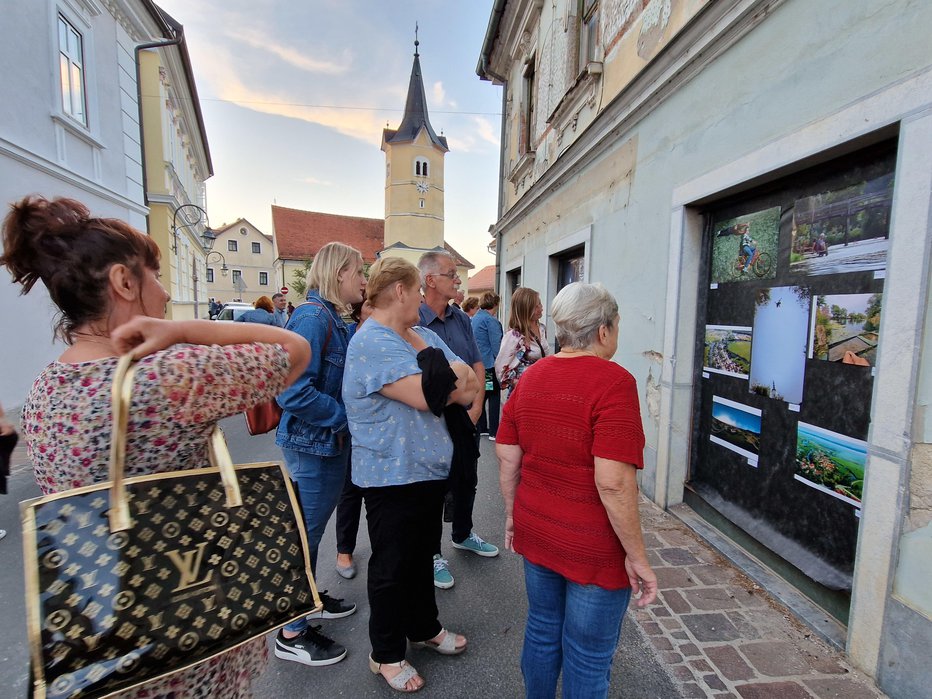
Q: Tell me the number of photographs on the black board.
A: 7